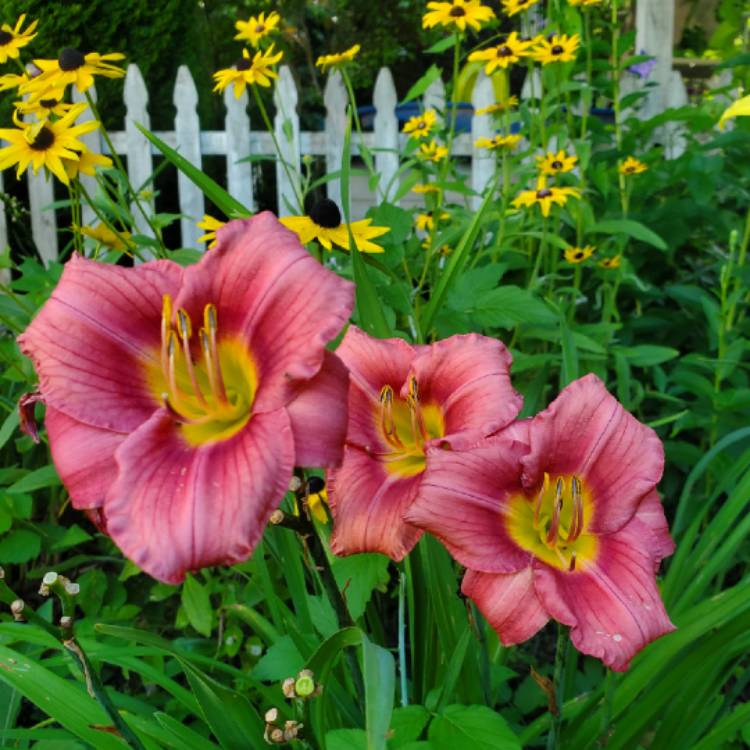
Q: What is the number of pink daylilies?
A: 3